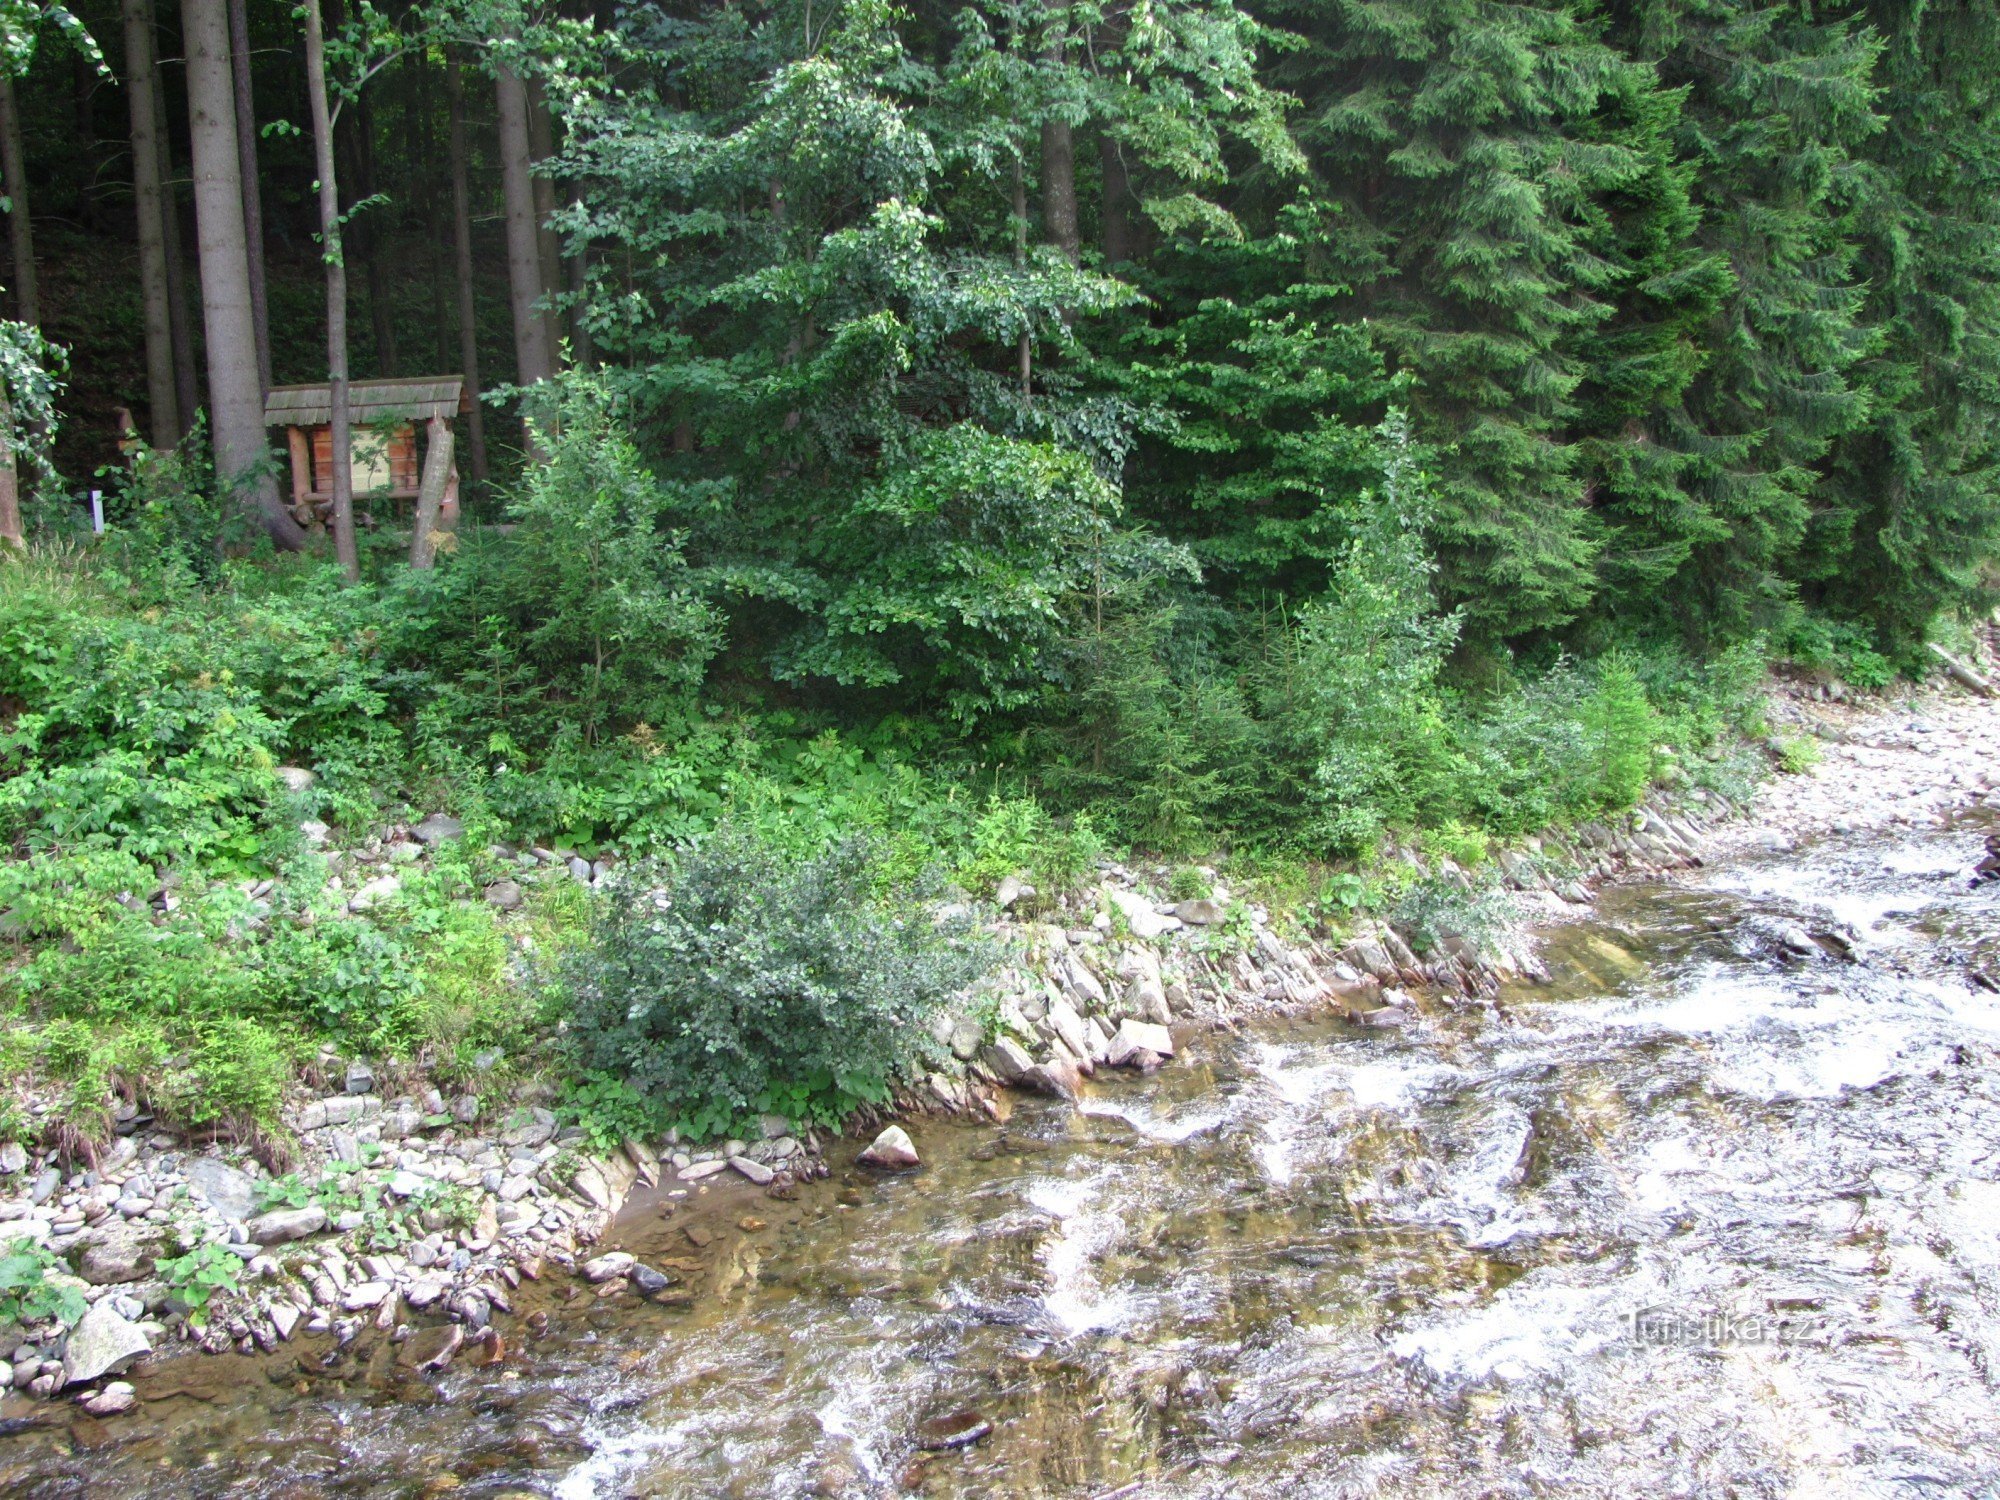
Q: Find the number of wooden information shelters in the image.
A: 1